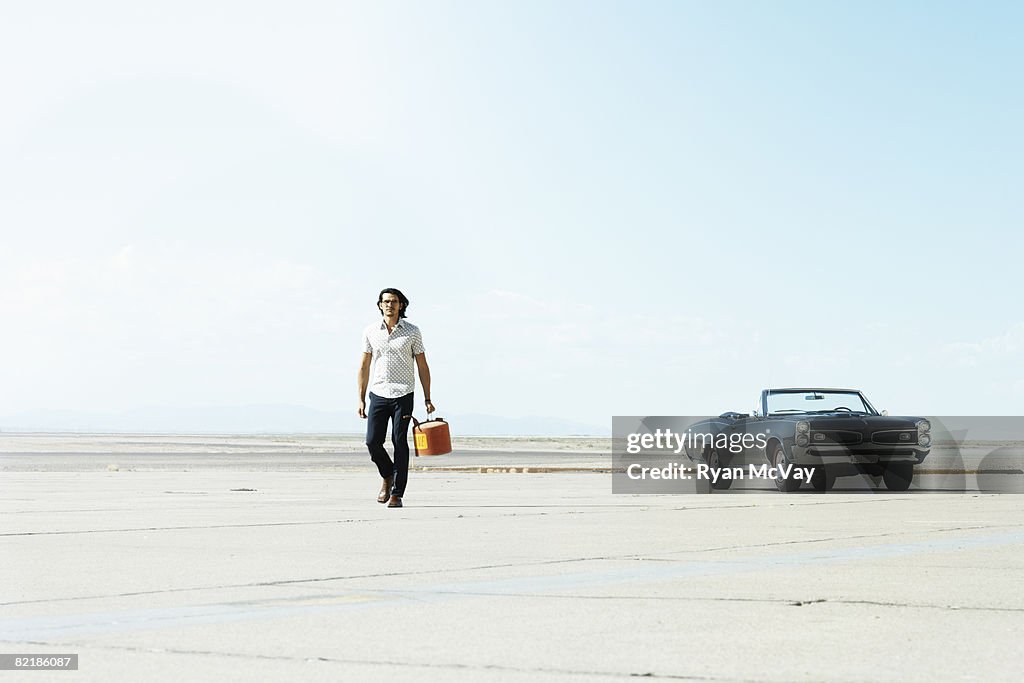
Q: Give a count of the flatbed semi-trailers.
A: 0